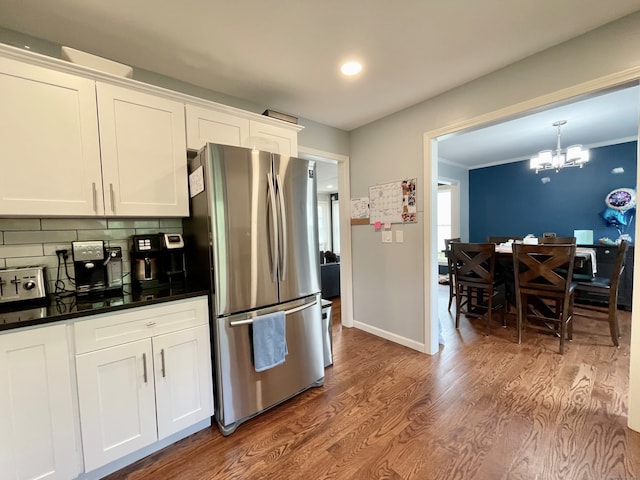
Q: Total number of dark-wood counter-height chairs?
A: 6